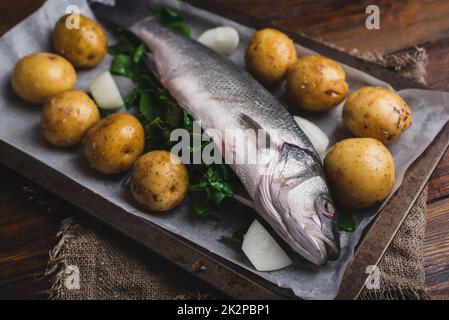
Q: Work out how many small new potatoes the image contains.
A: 9